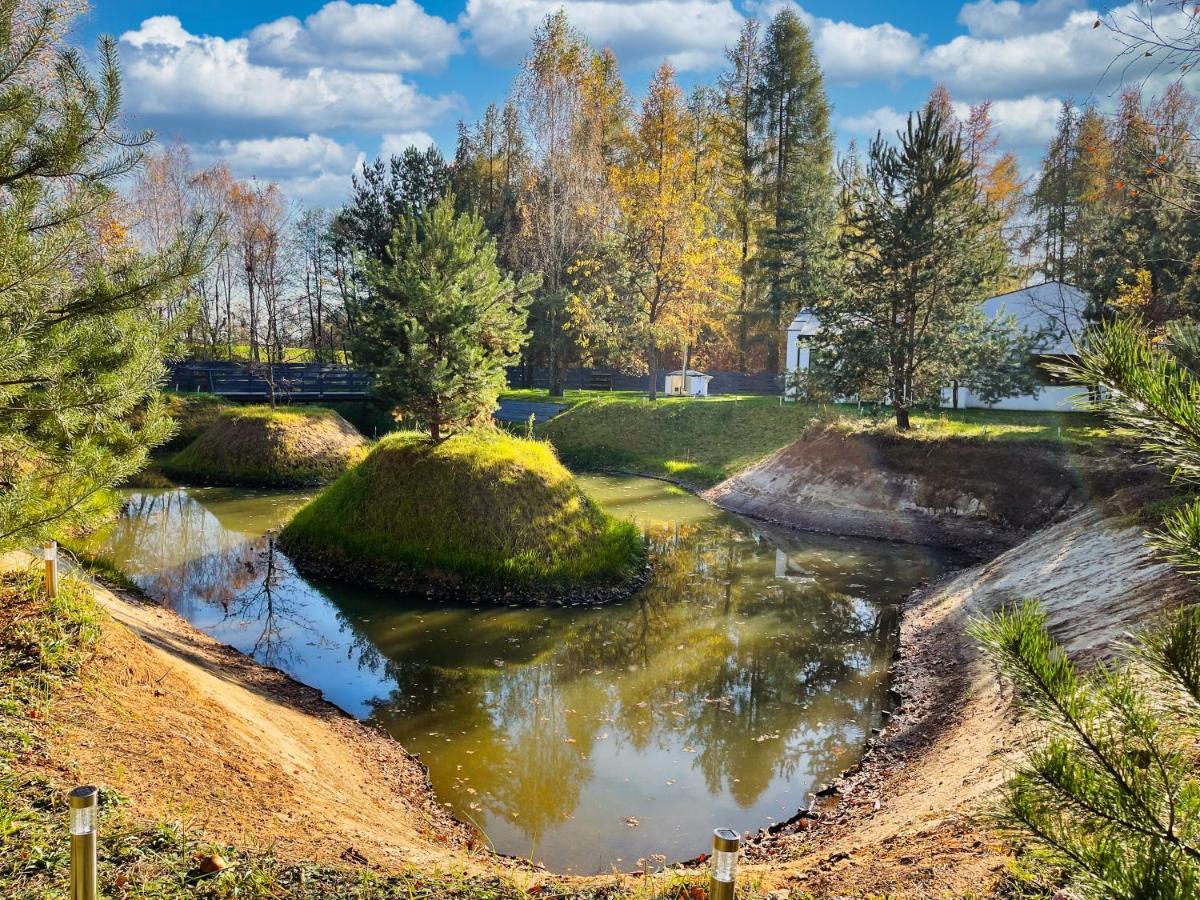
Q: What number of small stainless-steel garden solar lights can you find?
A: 3